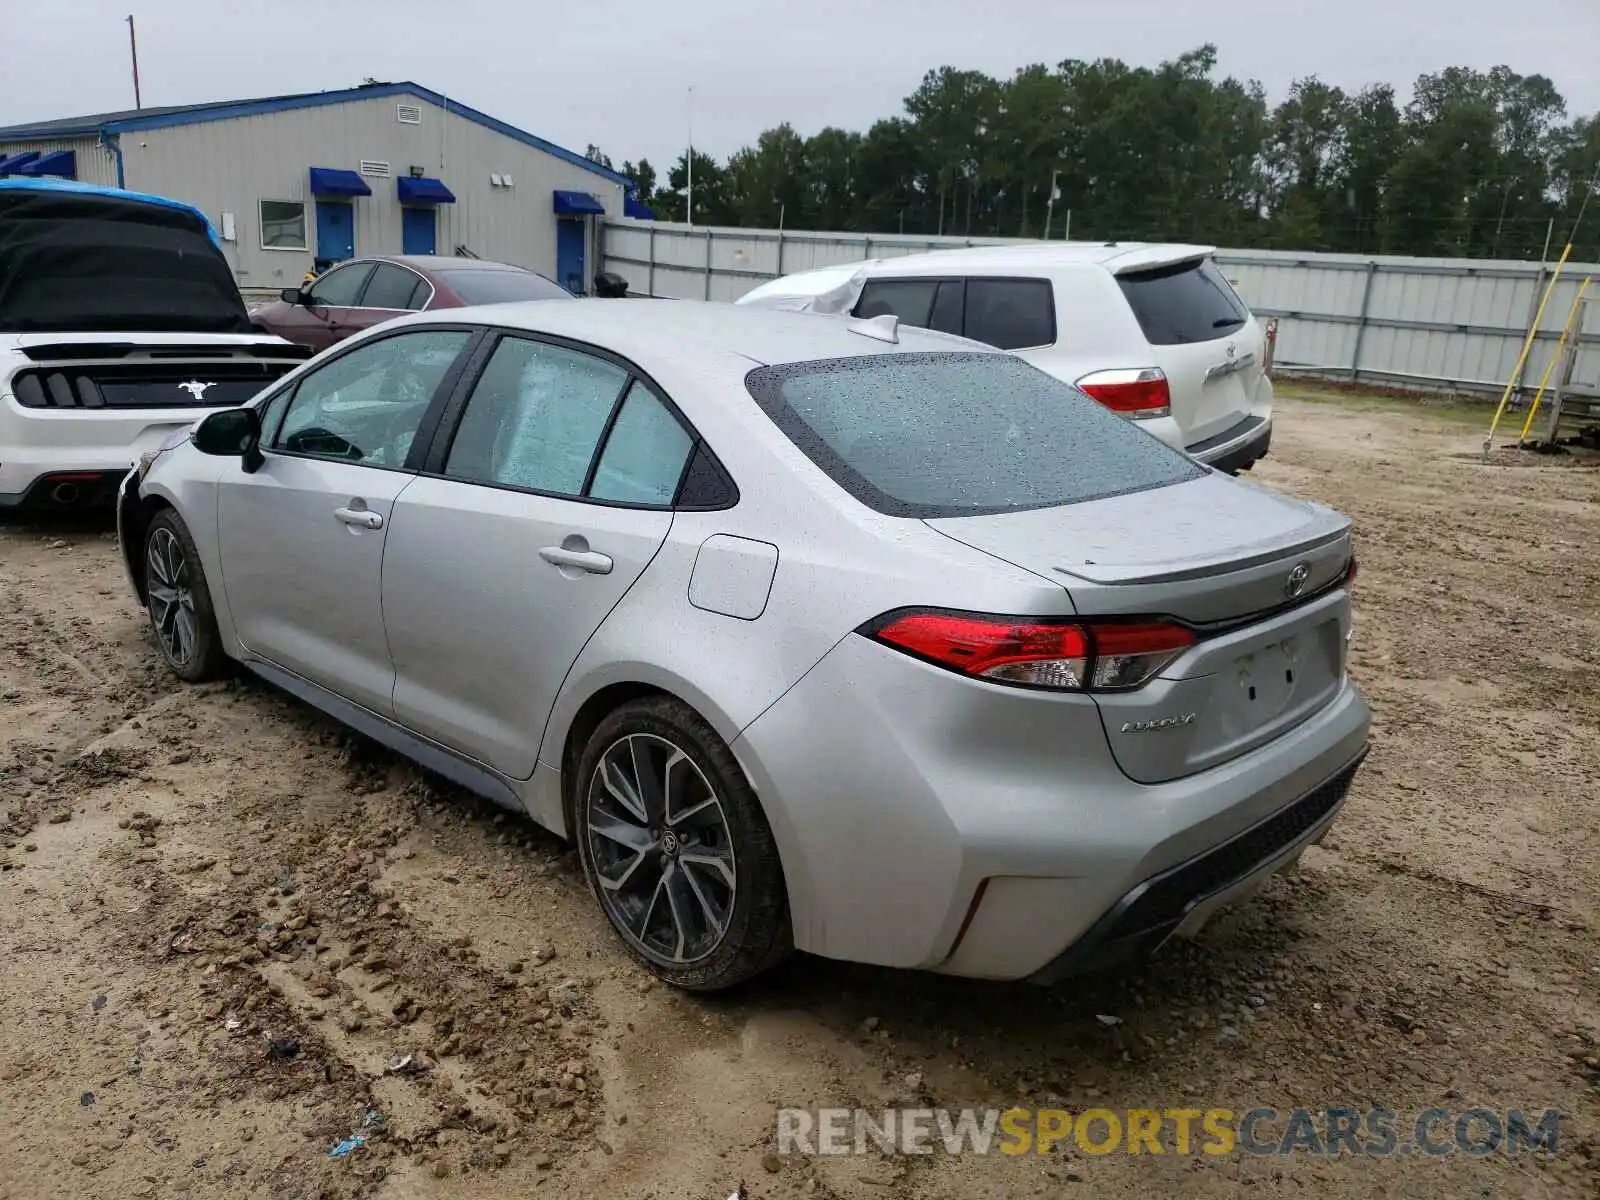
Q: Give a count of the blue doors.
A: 3